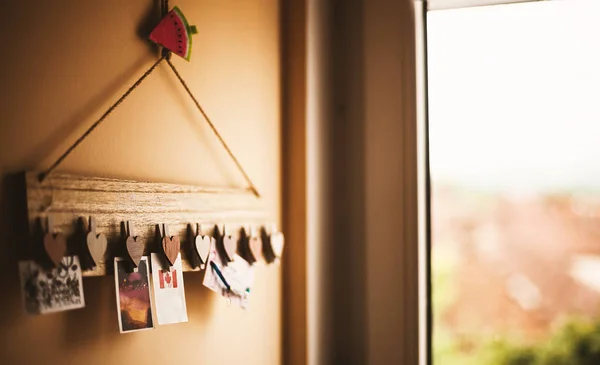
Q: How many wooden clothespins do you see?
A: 8